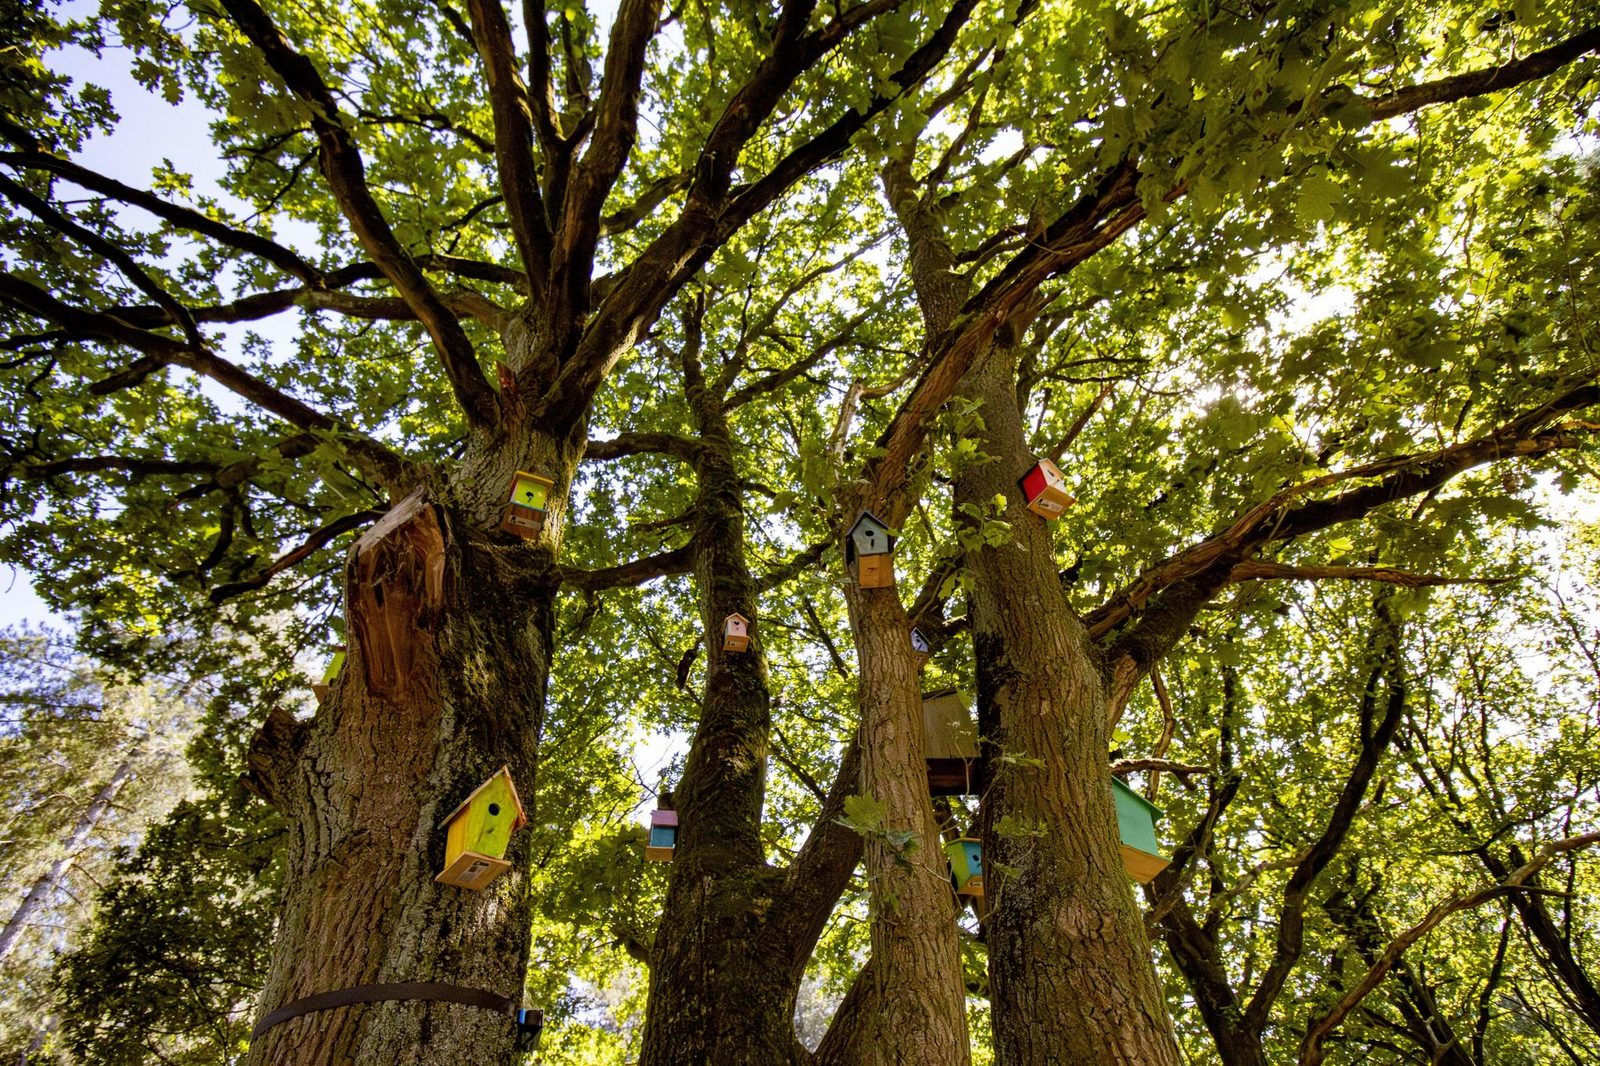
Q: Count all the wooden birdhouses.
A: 11